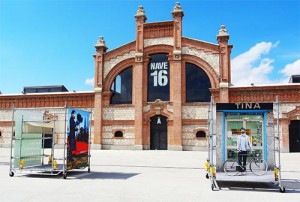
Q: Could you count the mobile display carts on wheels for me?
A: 2